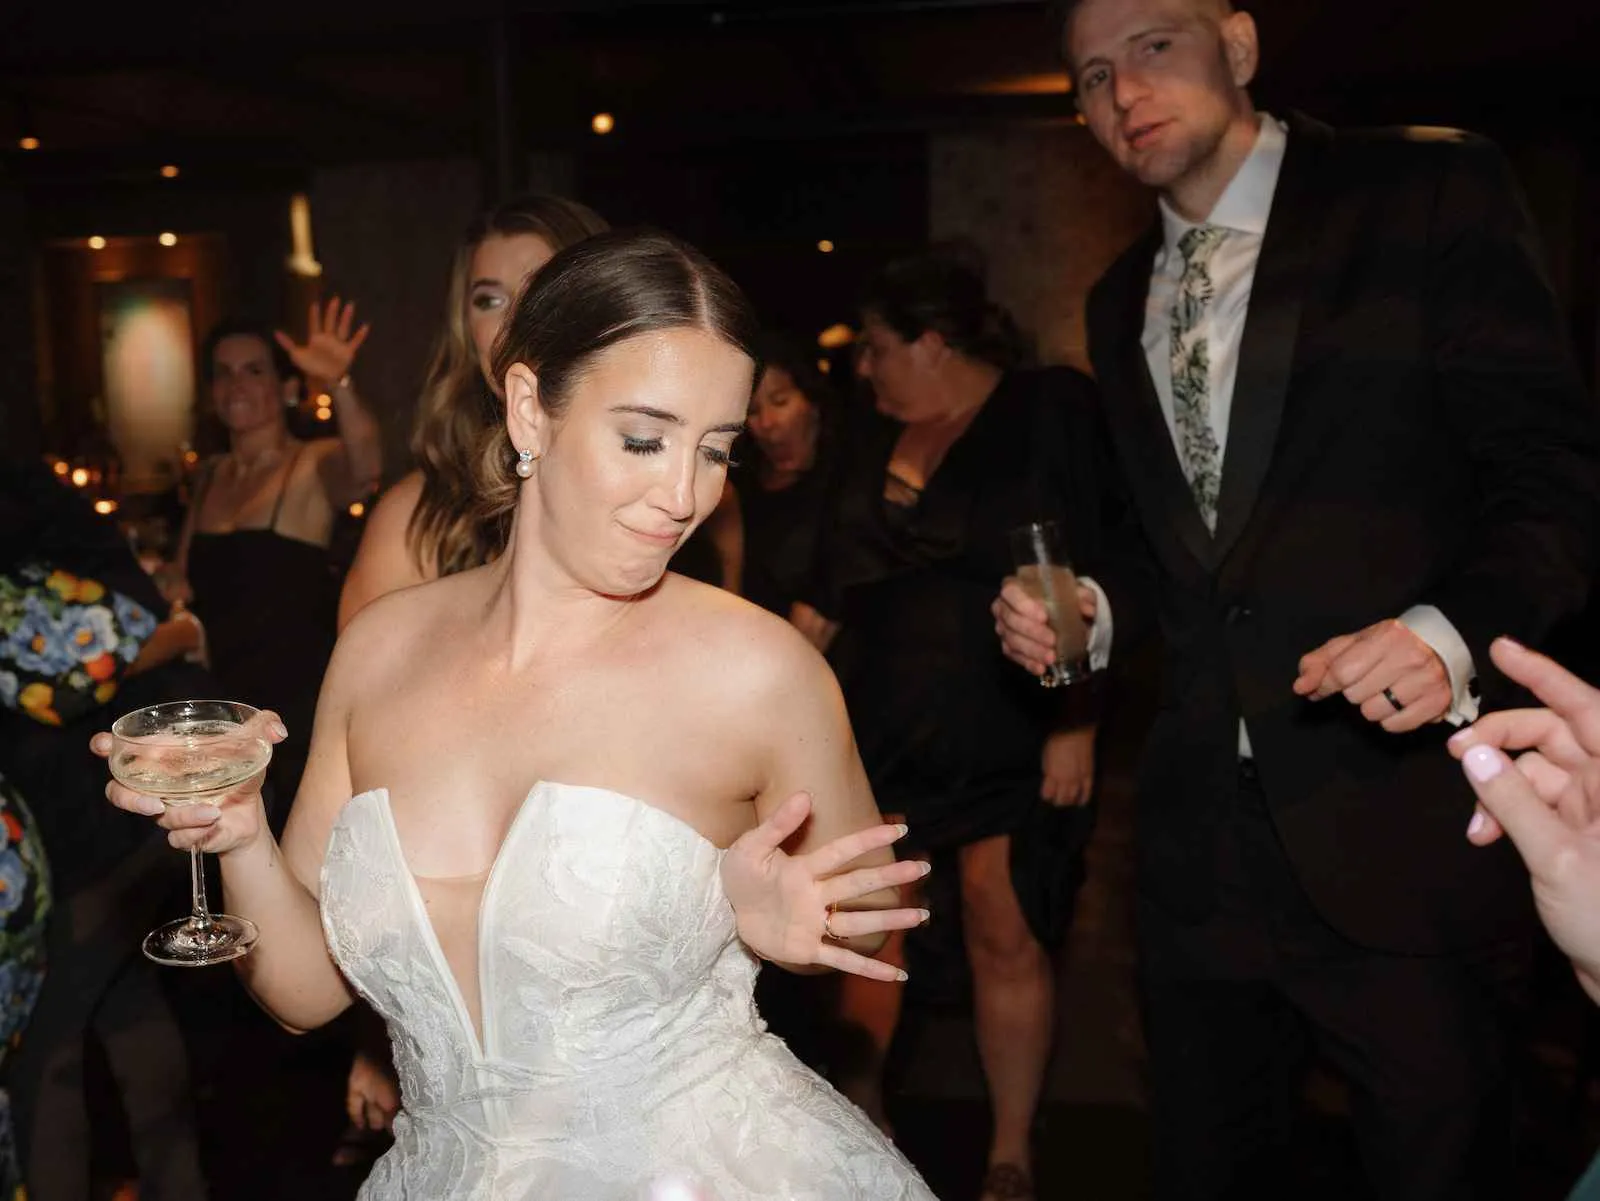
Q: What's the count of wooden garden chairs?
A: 0